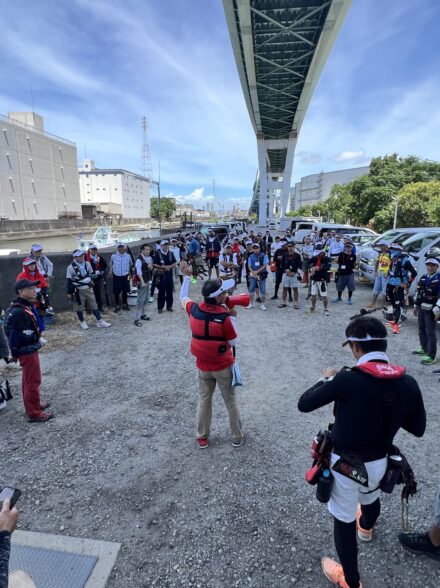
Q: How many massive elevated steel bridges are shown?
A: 1